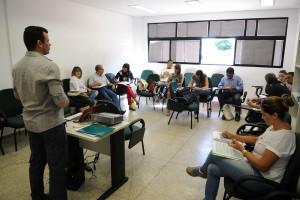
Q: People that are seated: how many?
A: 11